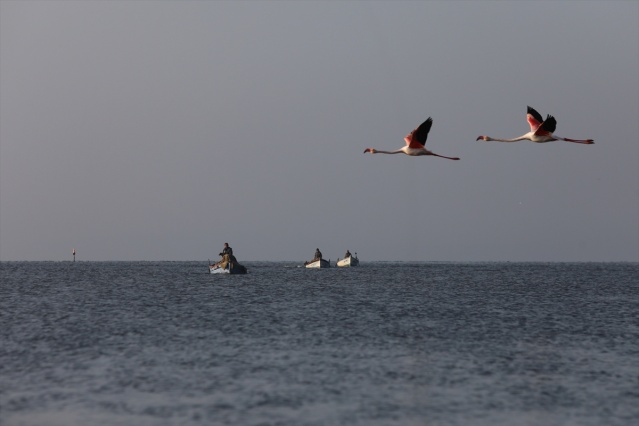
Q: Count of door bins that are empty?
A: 0